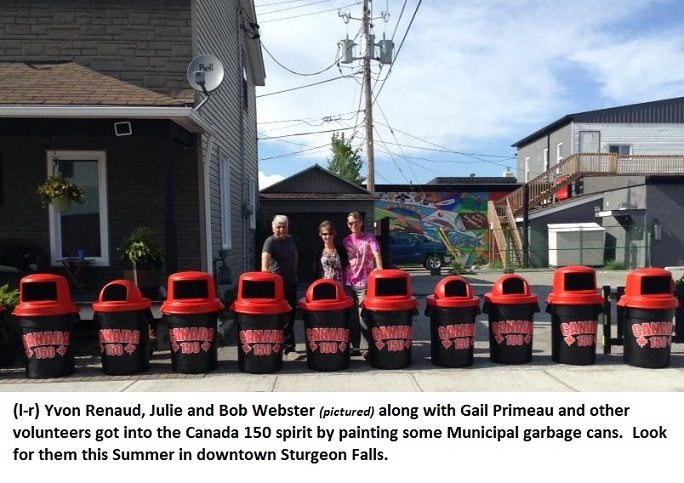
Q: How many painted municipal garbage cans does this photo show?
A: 10